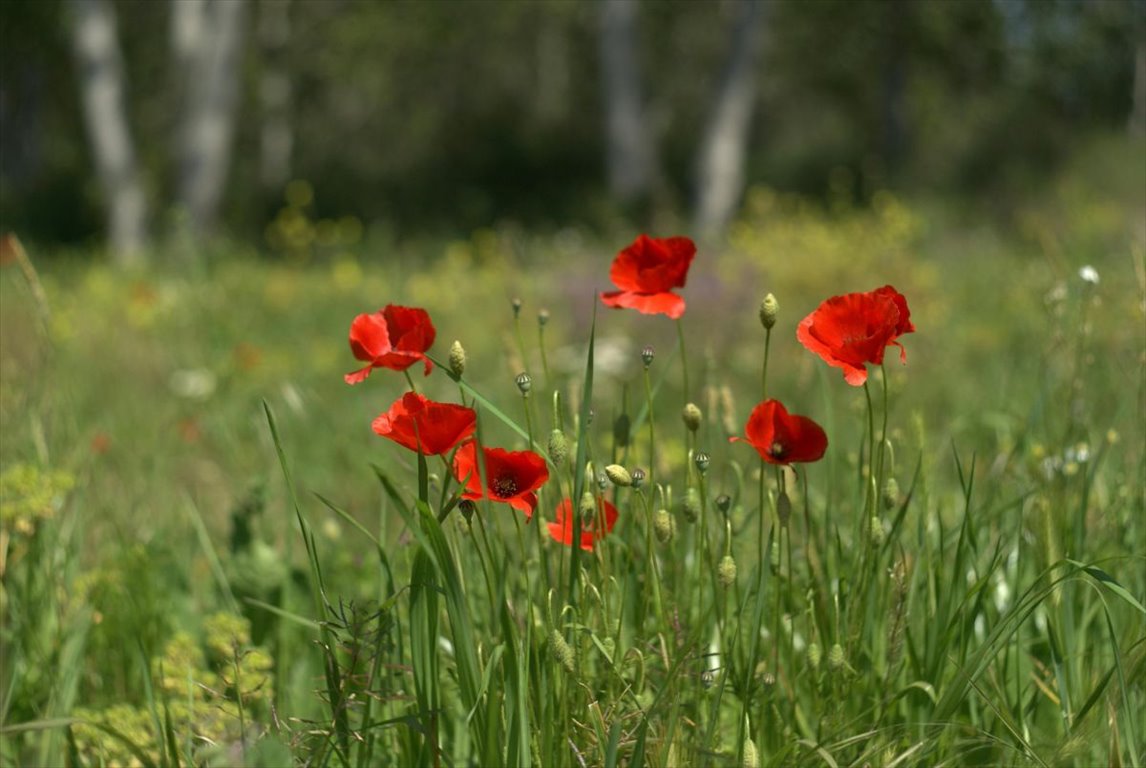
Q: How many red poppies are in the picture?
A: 7